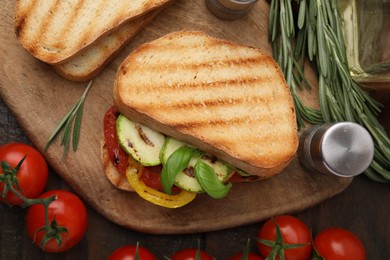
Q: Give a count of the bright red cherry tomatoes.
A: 7